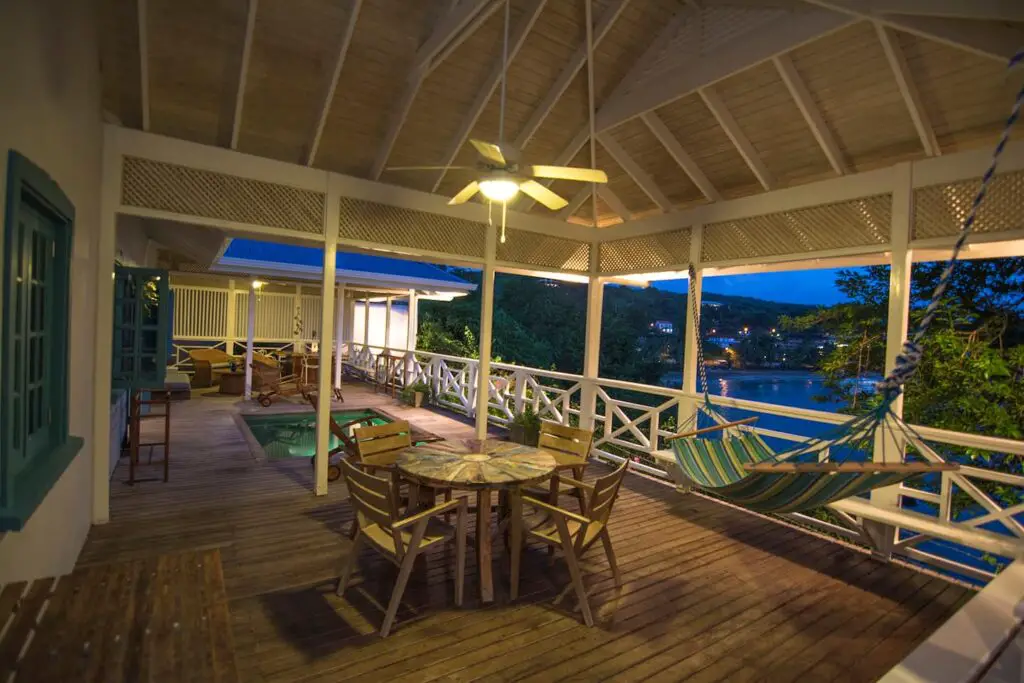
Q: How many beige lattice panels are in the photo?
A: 6